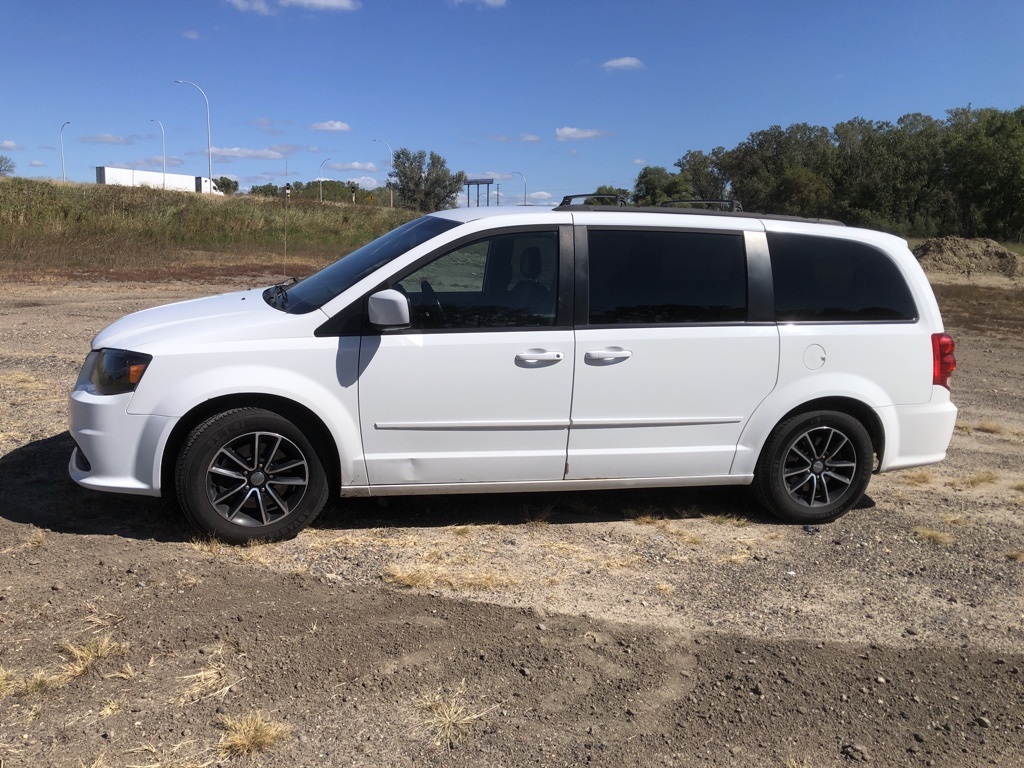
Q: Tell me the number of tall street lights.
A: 6